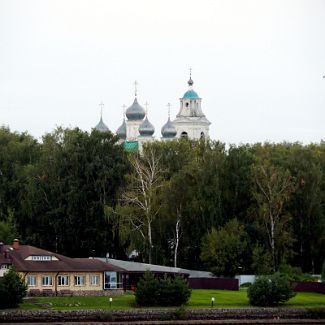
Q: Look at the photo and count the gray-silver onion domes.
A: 5